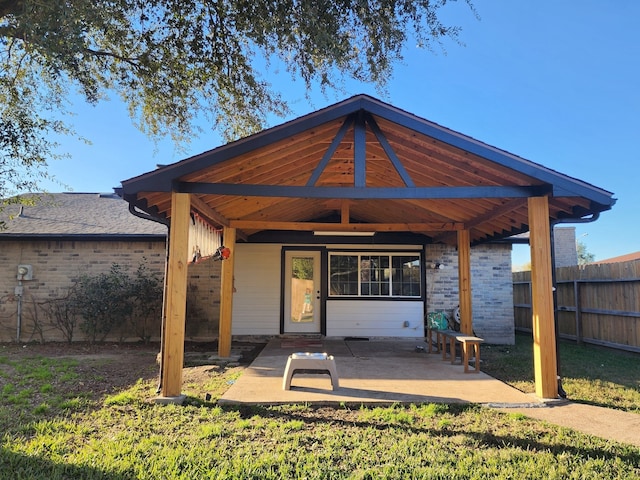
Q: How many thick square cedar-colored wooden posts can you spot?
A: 4